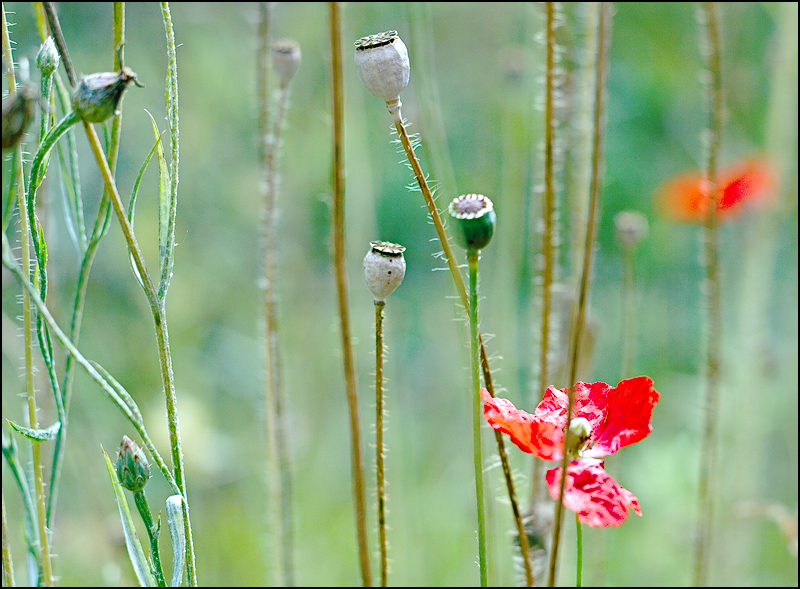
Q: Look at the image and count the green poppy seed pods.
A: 1